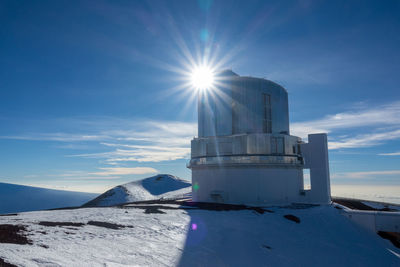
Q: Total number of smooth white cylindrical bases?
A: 1